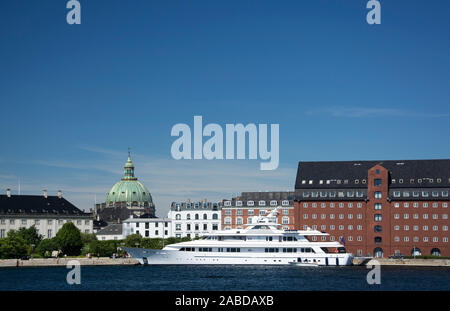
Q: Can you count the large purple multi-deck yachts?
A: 0